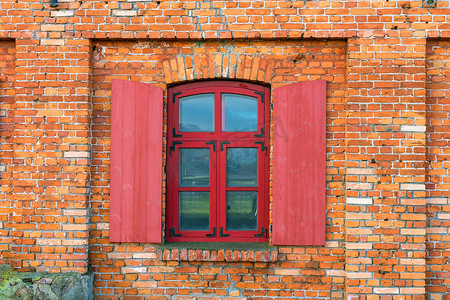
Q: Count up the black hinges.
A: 12